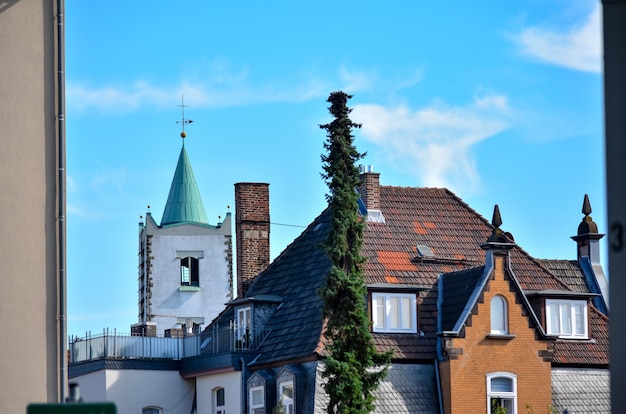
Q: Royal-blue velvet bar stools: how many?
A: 0